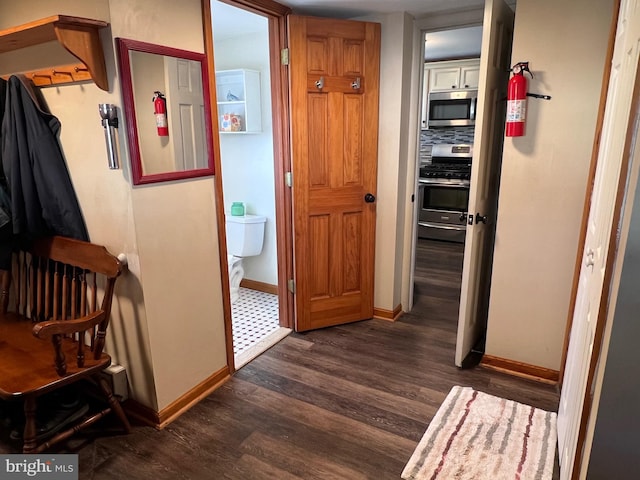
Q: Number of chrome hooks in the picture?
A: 2